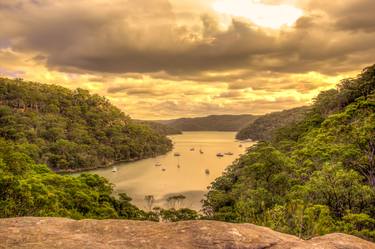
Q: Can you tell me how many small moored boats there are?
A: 11